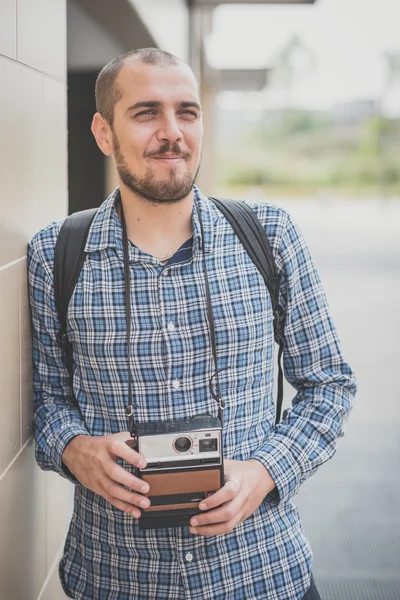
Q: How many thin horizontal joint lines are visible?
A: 4